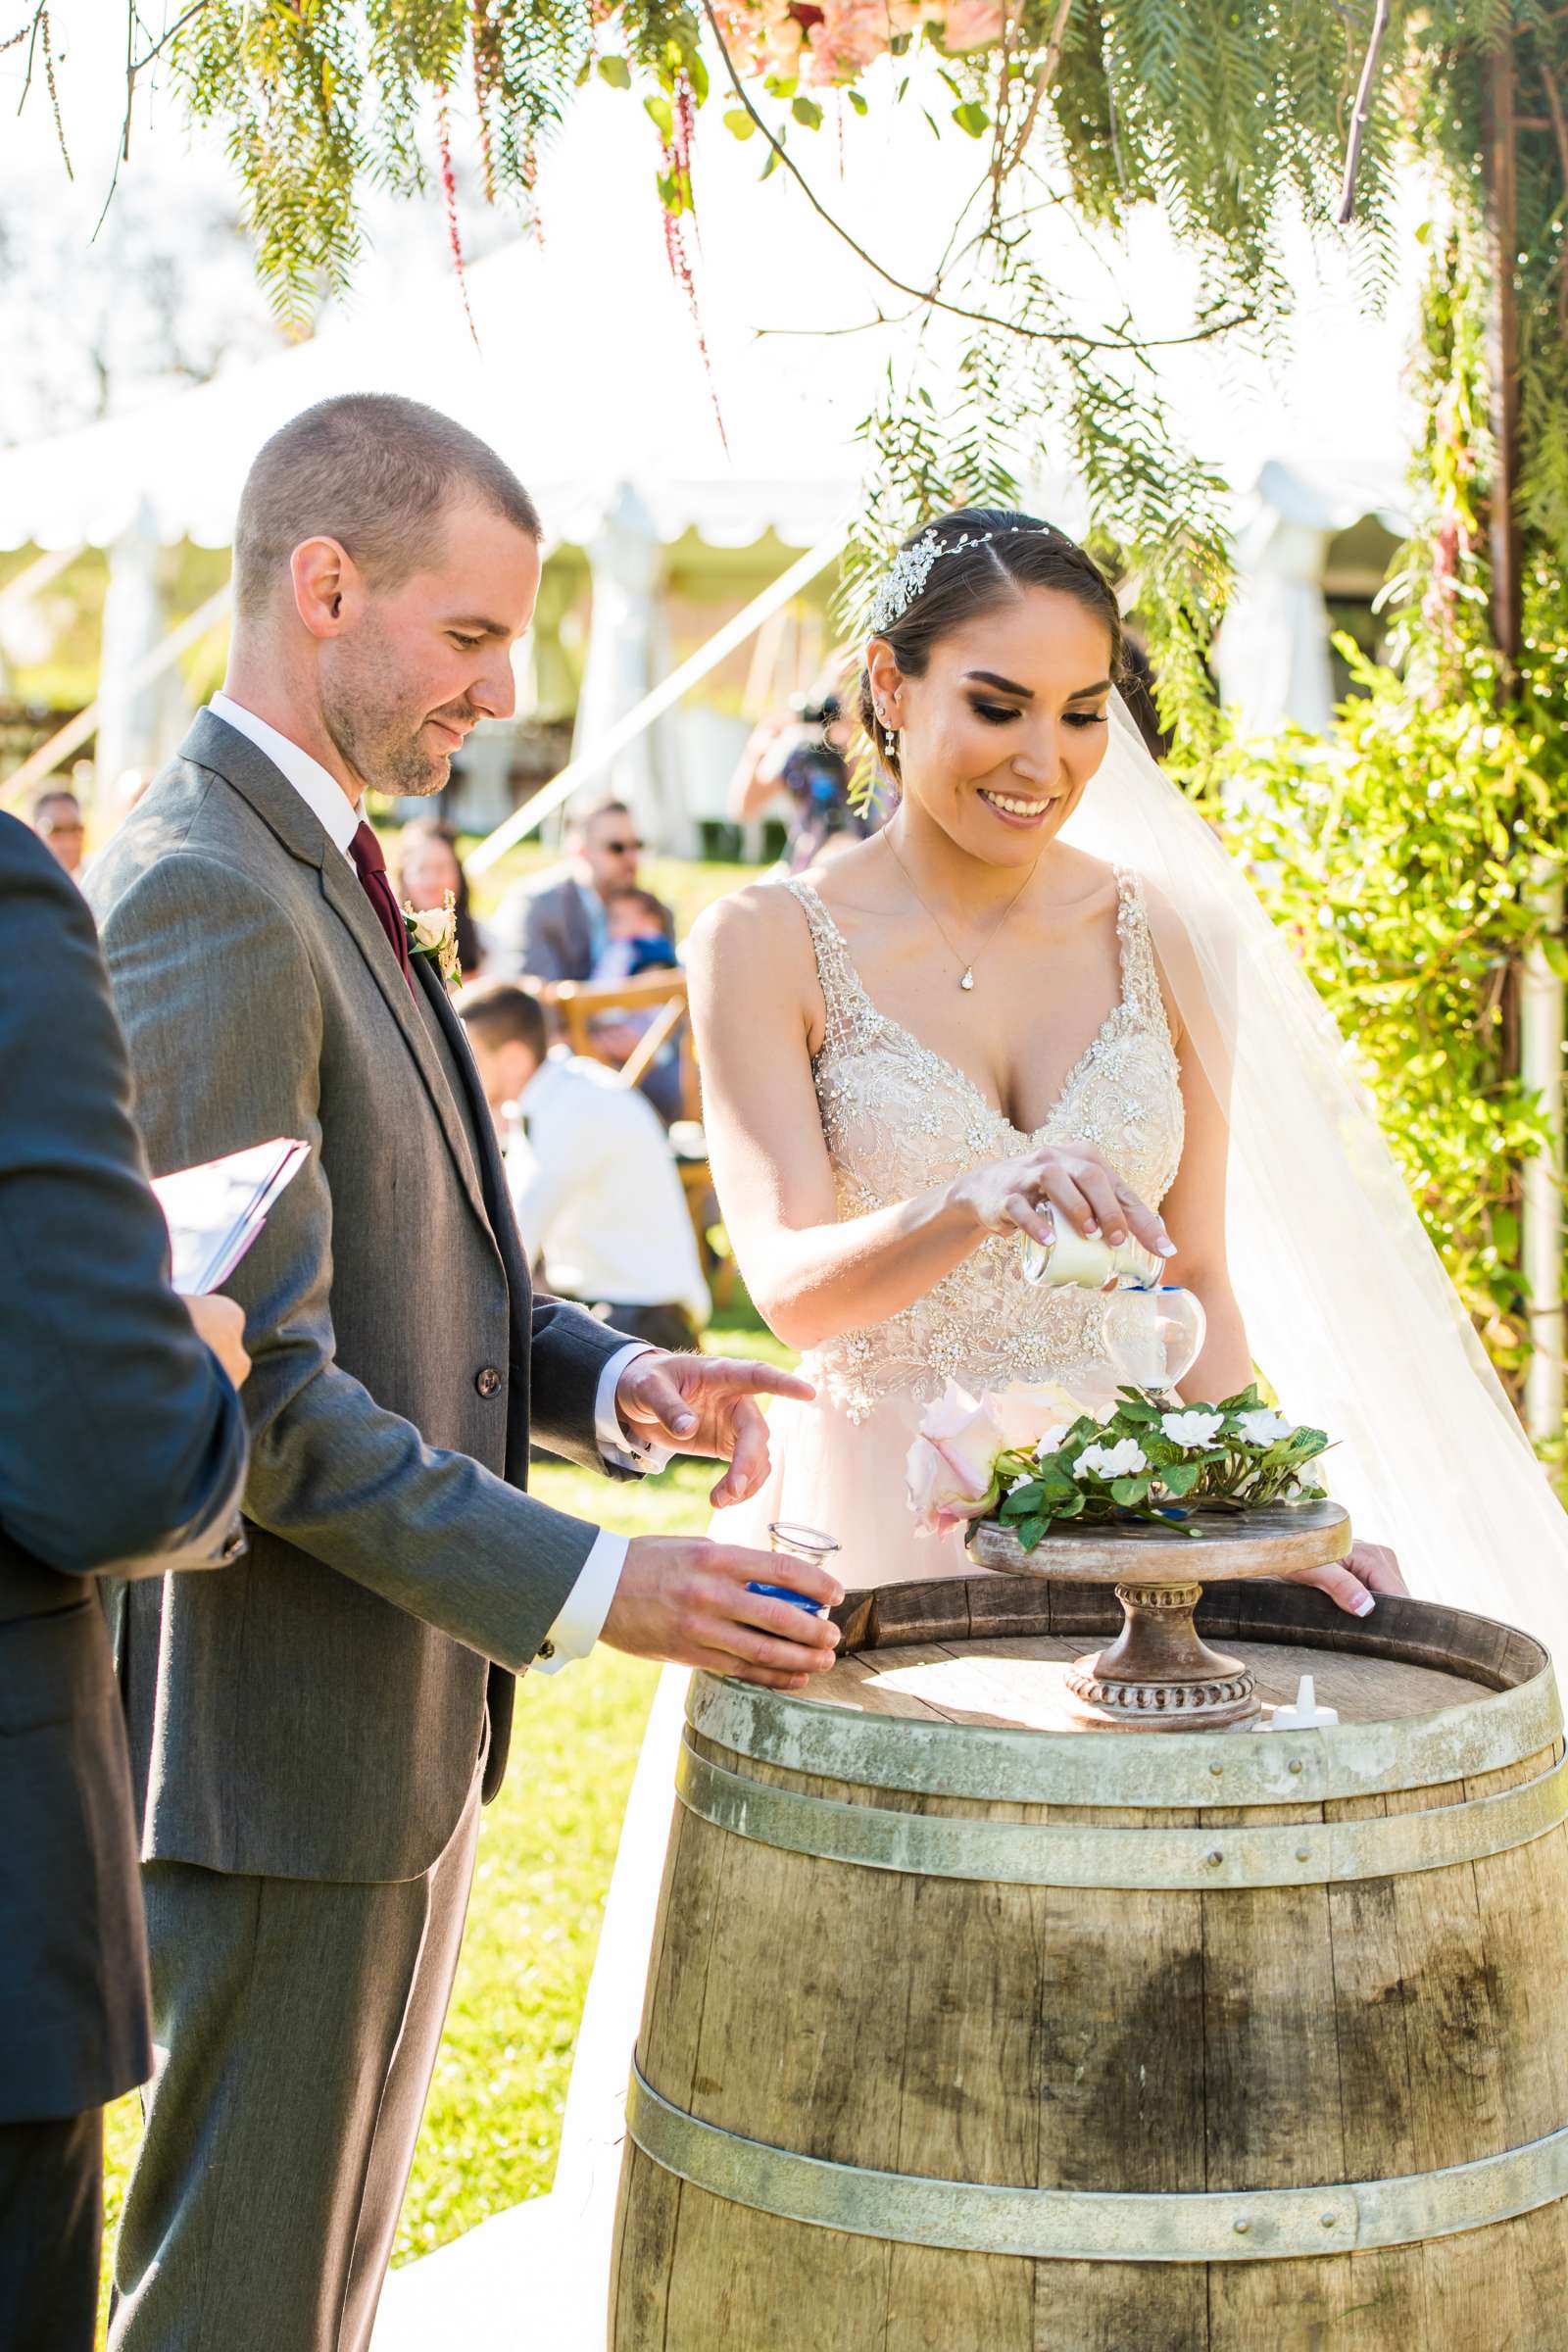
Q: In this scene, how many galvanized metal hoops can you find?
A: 3